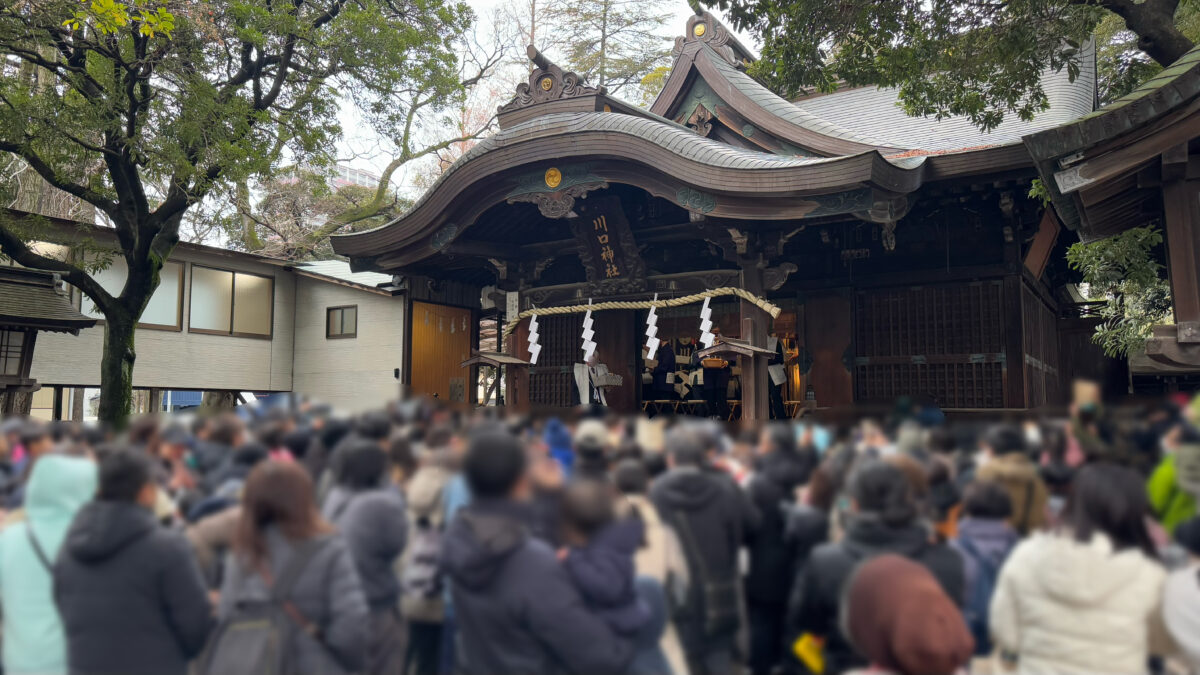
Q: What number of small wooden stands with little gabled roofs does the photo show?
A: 2